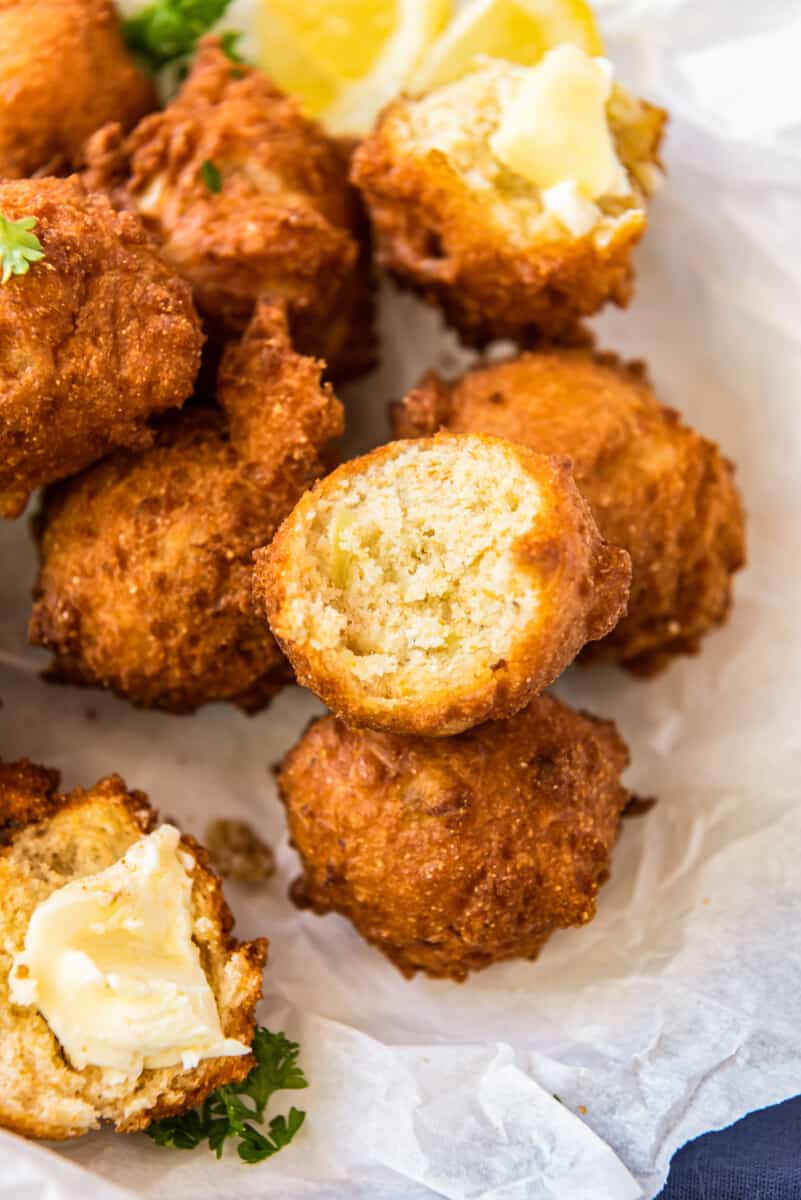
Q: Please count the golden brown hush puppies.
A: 9